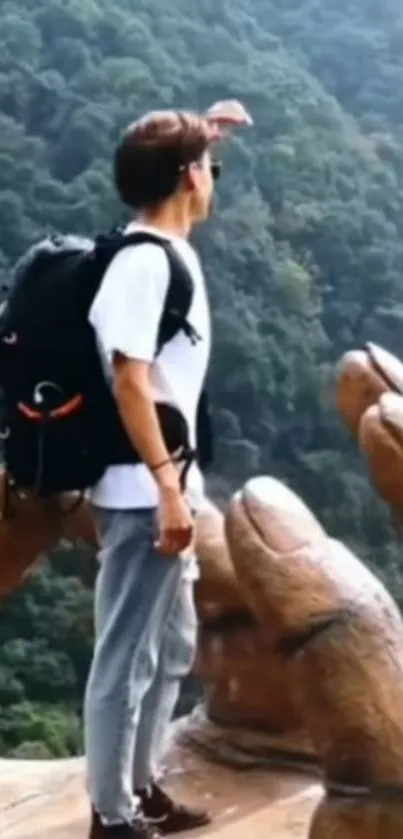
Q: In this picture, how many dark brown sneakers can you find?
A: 2